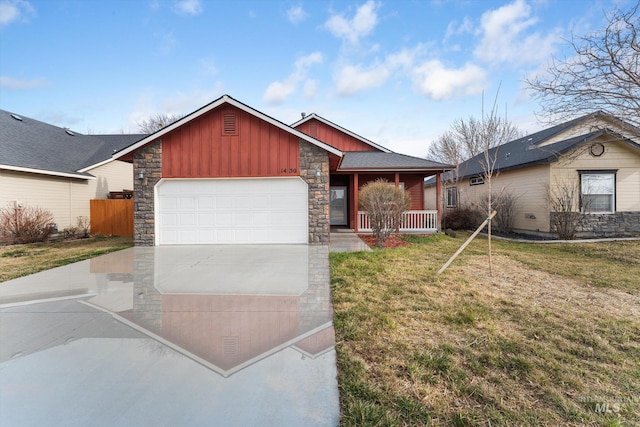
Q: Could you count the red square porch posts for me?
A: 3